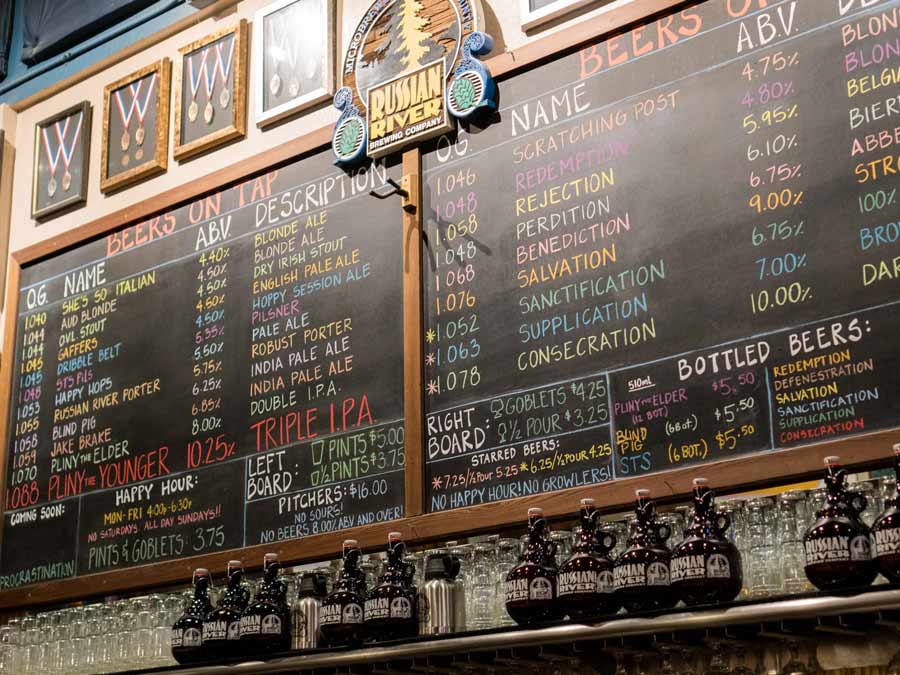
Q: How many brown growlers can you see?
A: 11